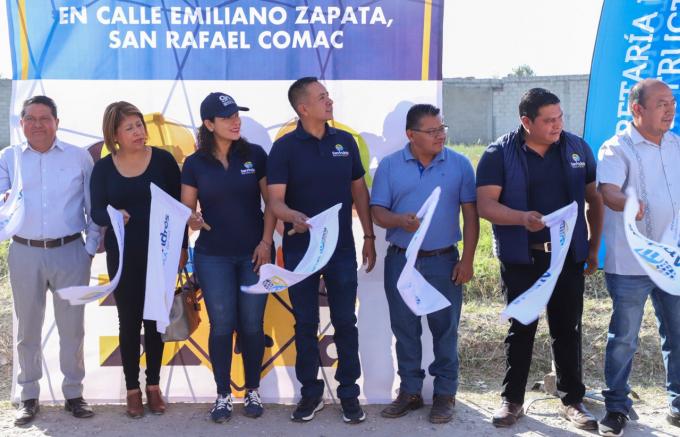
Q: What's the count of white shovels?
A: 0